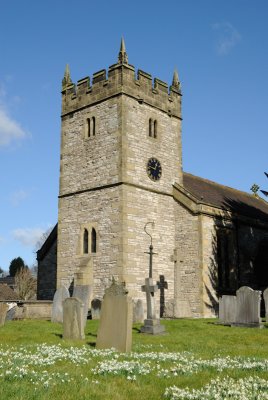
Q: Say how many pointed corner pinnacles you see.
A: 3